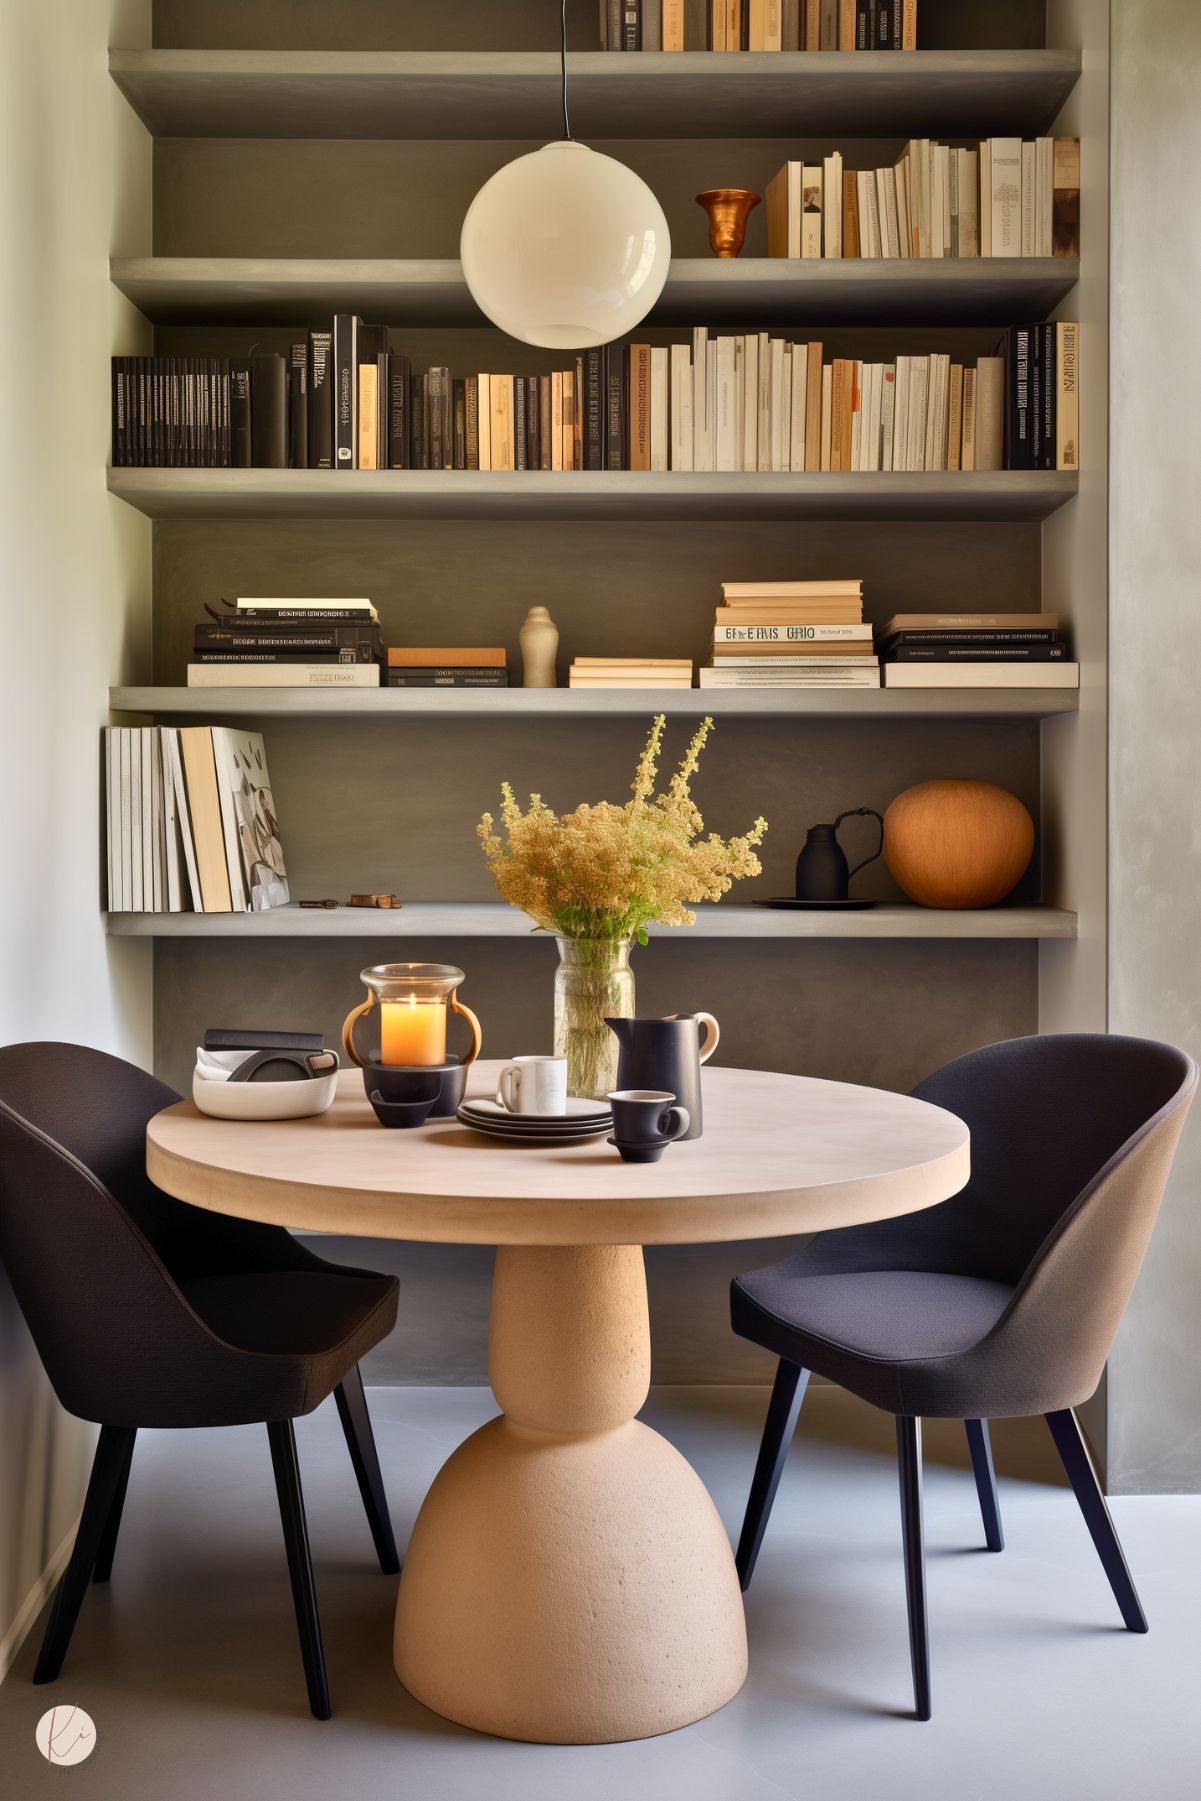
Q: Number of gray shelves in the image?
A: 5